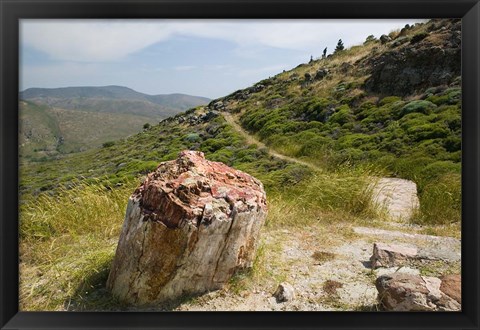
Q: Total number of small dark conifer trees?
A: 3